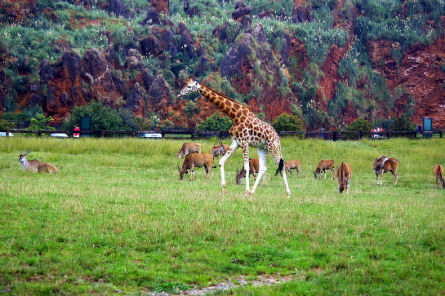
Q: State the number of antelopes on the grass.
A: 10